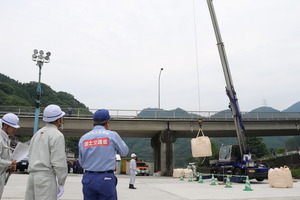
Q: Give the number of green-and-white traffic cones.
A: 6